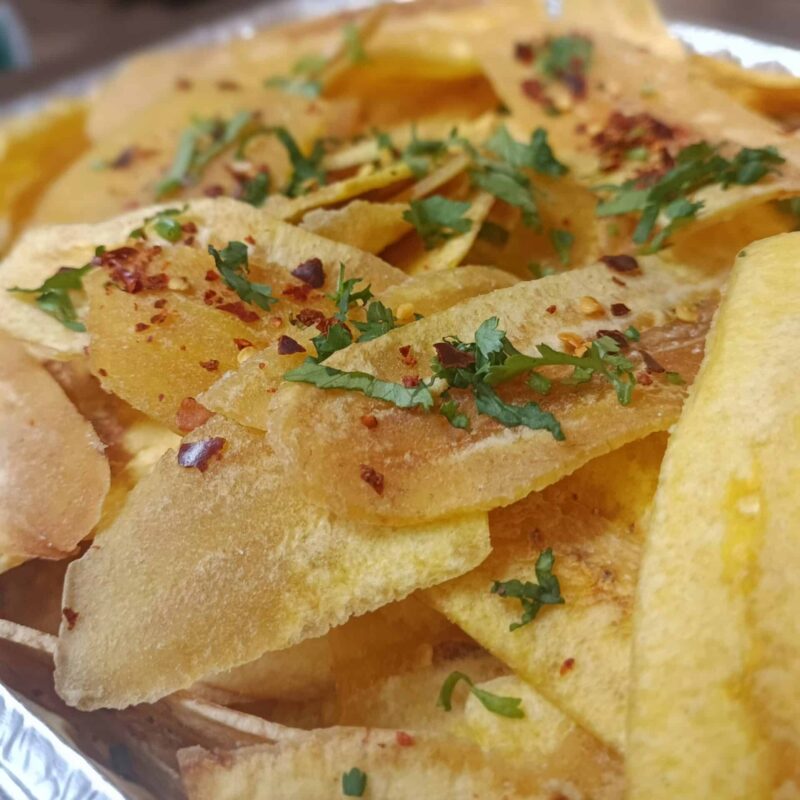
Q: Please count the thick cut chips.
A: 0